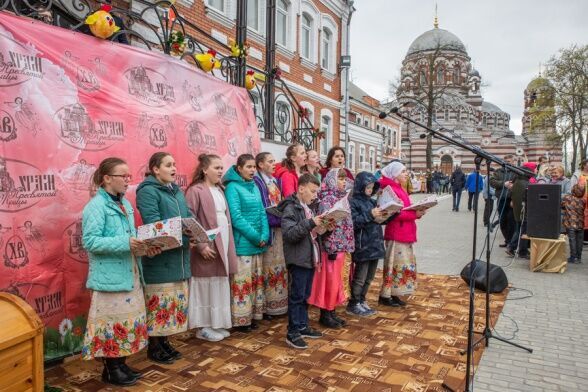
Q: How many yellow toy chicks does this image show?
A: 3